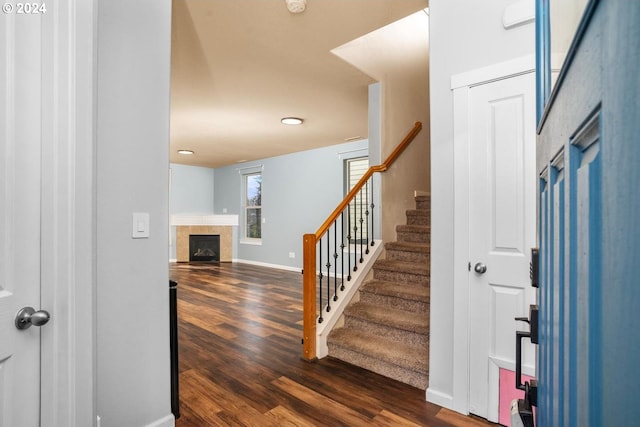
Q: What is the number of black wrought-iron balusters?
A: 9